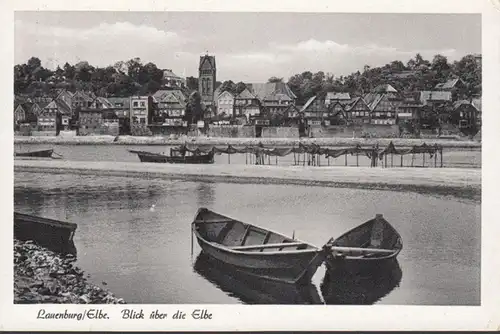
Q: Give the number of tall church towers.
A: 1